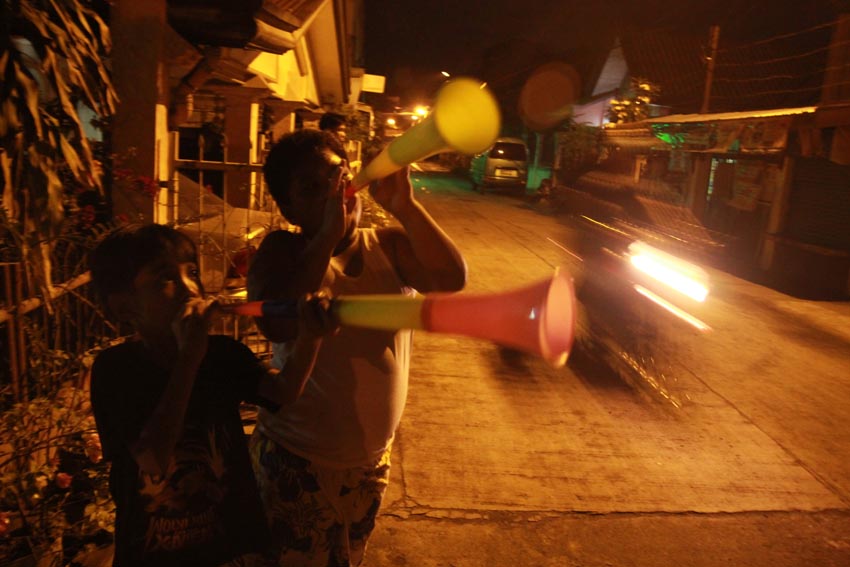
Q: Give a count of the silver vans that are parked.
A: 1